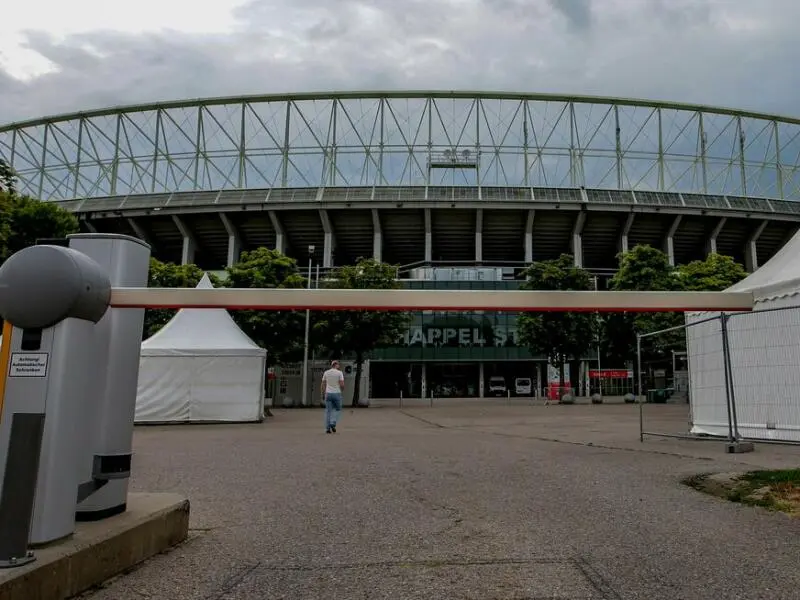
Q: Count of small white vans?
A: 2